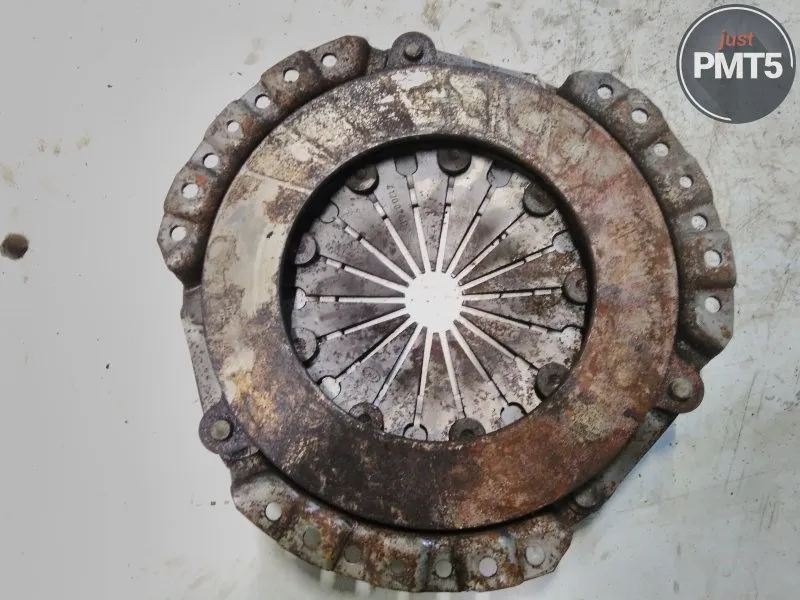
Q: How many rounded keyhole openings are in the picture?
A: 9